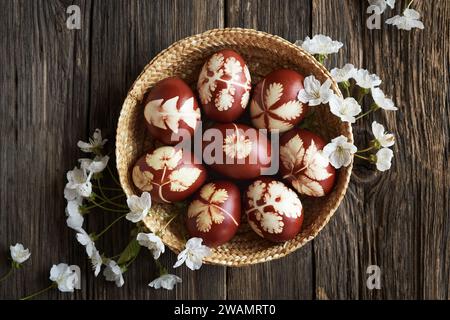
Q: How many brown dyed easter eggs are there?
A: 8